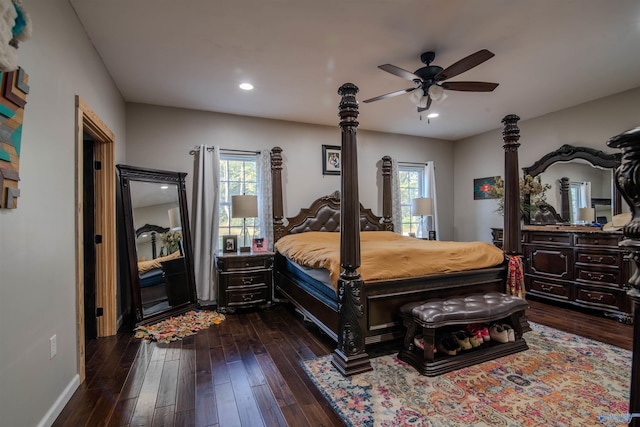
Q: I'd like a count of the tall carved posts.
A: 4